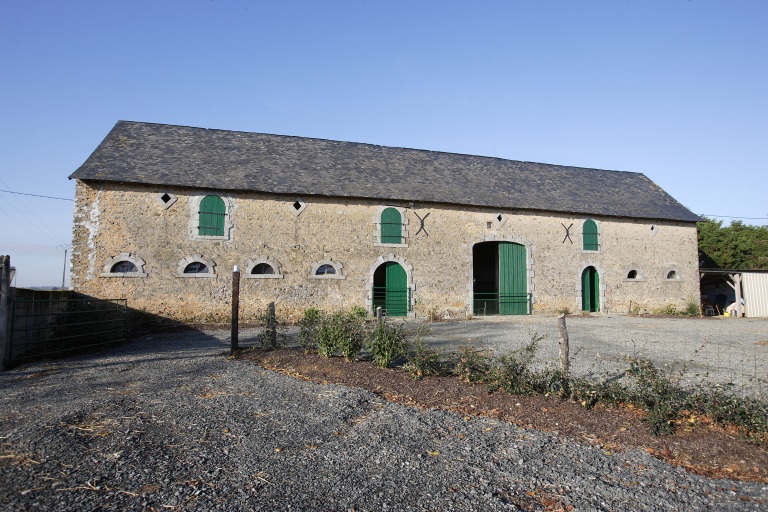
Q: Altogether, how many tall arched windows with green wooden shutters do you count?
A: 3